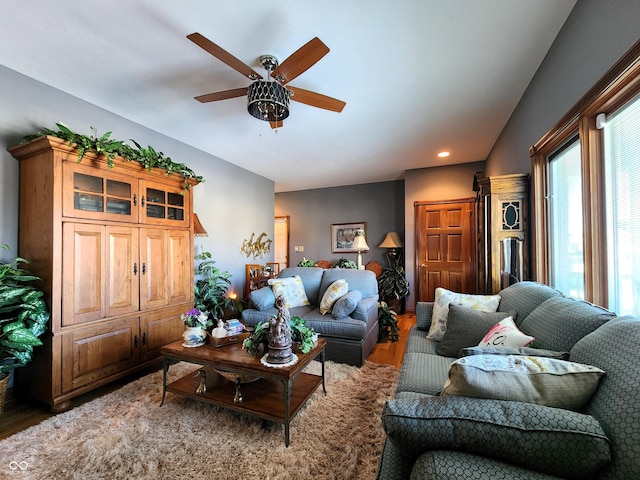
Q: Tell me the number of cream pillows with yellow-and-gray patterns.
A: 4